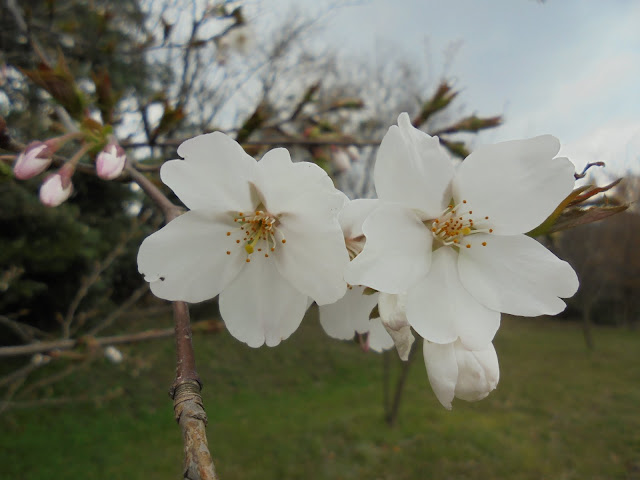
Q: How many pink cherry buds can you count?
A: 3